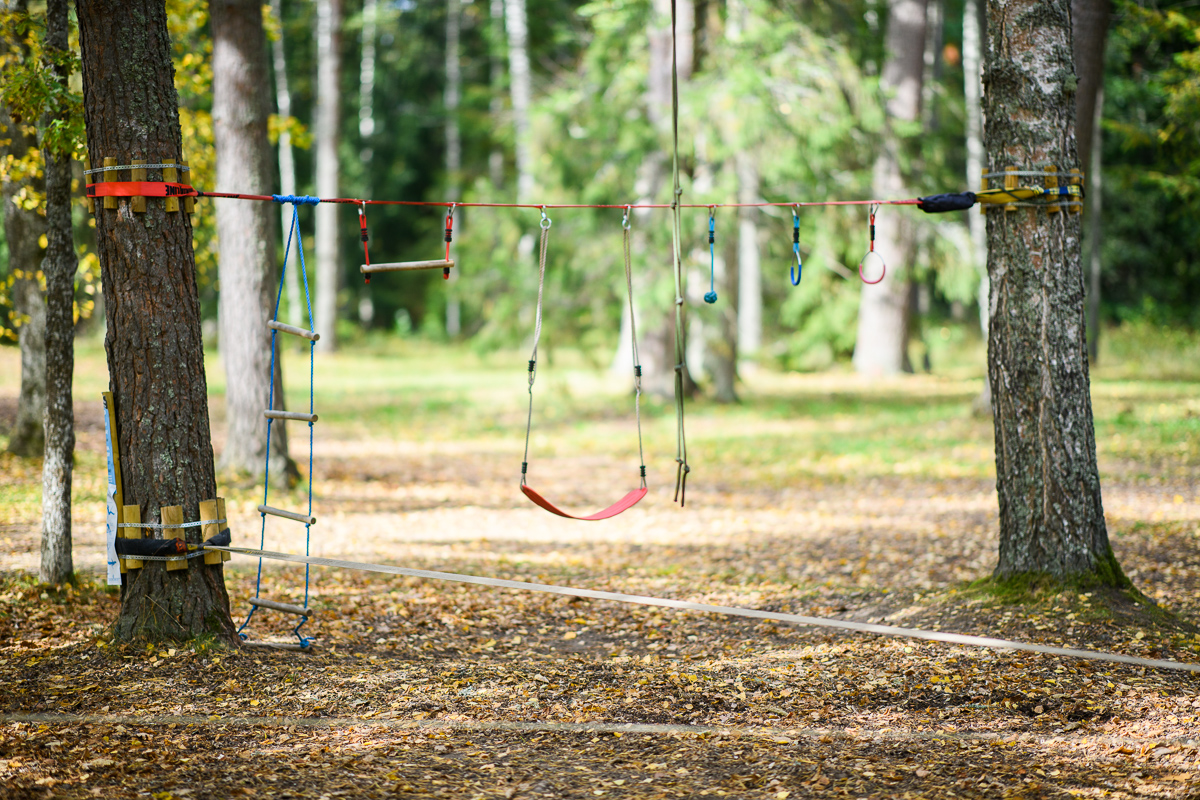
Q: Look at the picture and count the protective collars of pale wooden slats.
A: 3